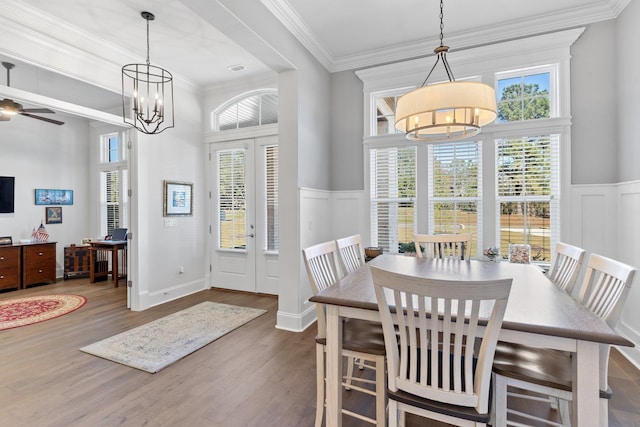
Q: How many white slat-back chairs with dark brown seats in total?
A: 6